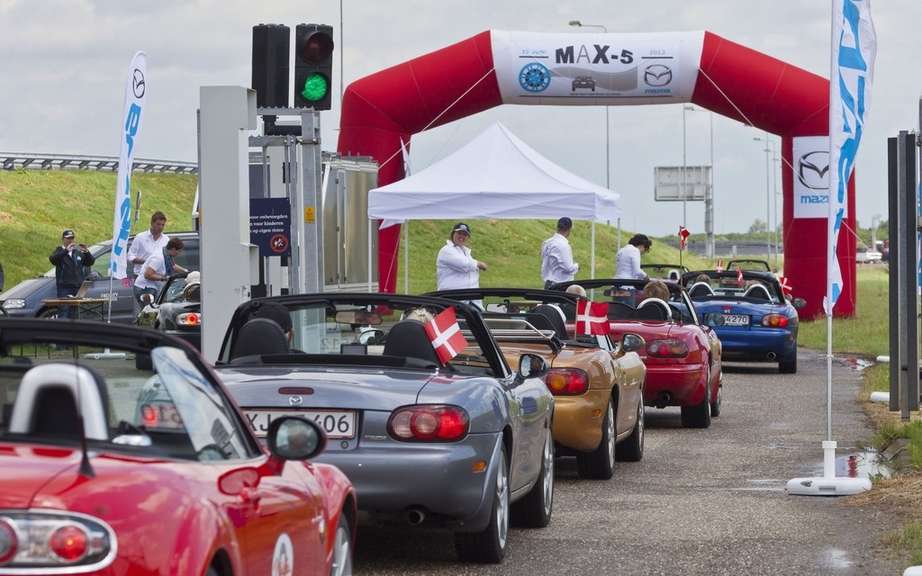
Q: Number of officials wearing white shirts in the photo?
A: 5